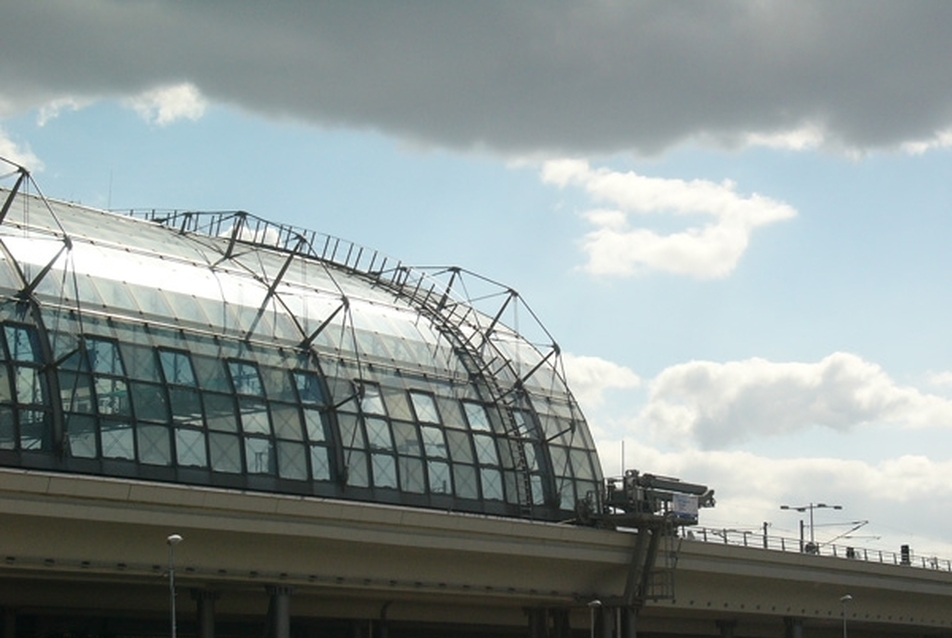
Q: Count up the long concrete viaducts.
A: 1